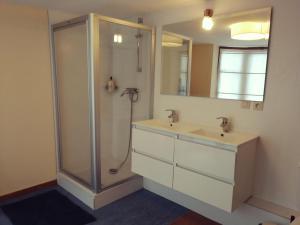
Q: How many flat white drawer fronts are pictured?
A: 4